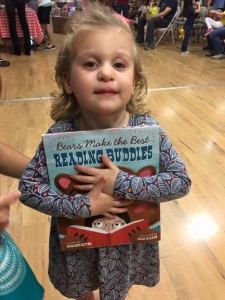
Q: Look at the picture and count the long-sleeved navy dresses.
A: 1